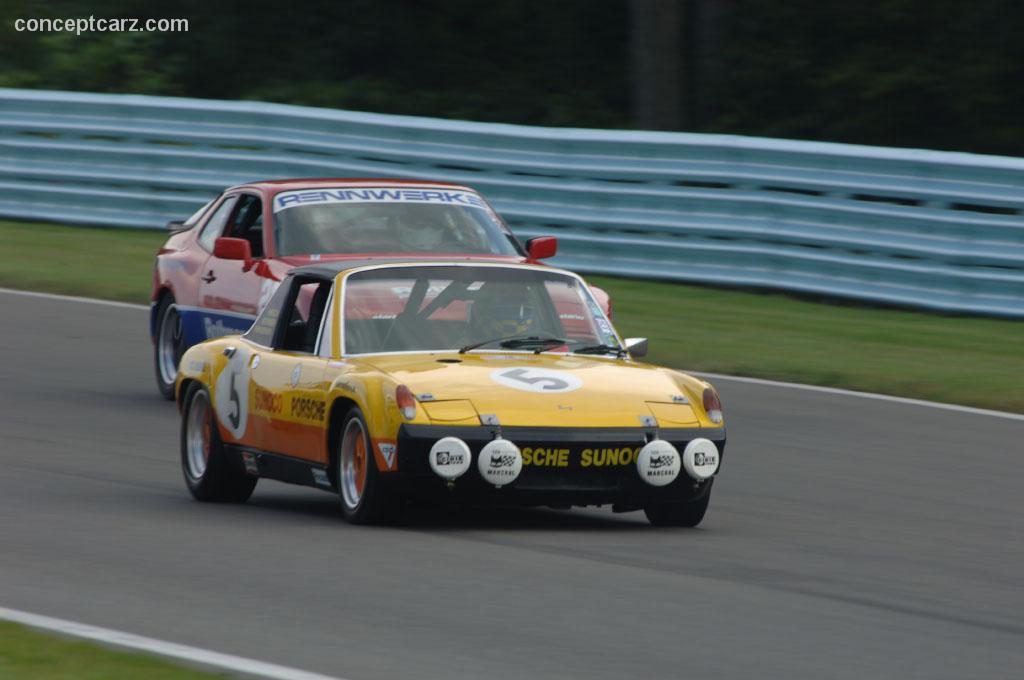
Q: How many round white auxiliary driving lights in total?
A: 4